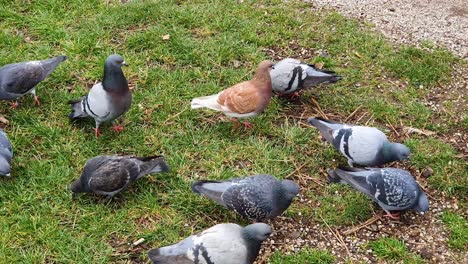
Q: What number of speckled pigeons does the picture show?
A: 2